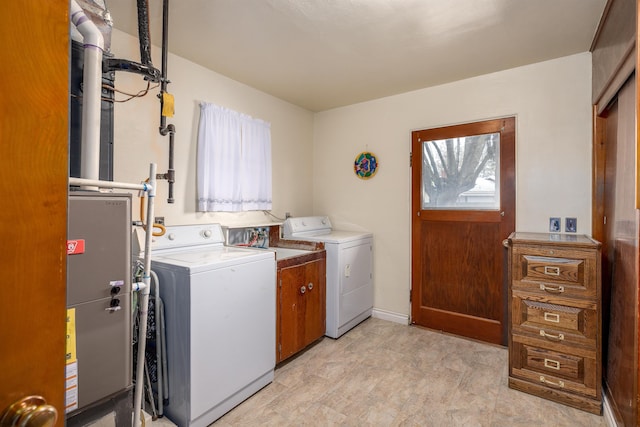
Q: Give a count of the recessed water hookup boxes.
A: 1